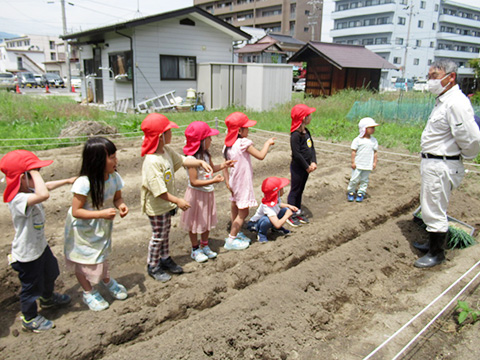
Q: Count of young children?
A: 8